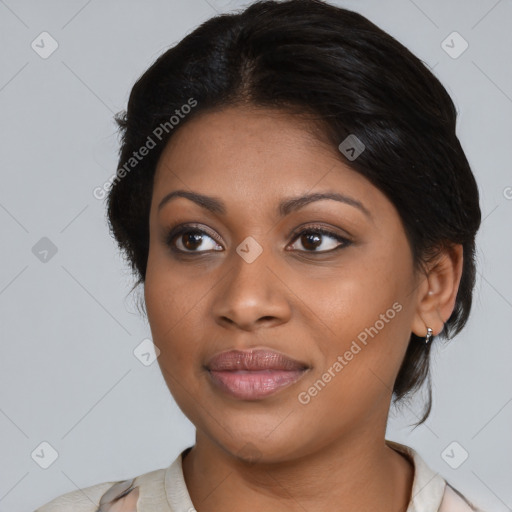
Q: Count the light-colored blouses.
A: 1